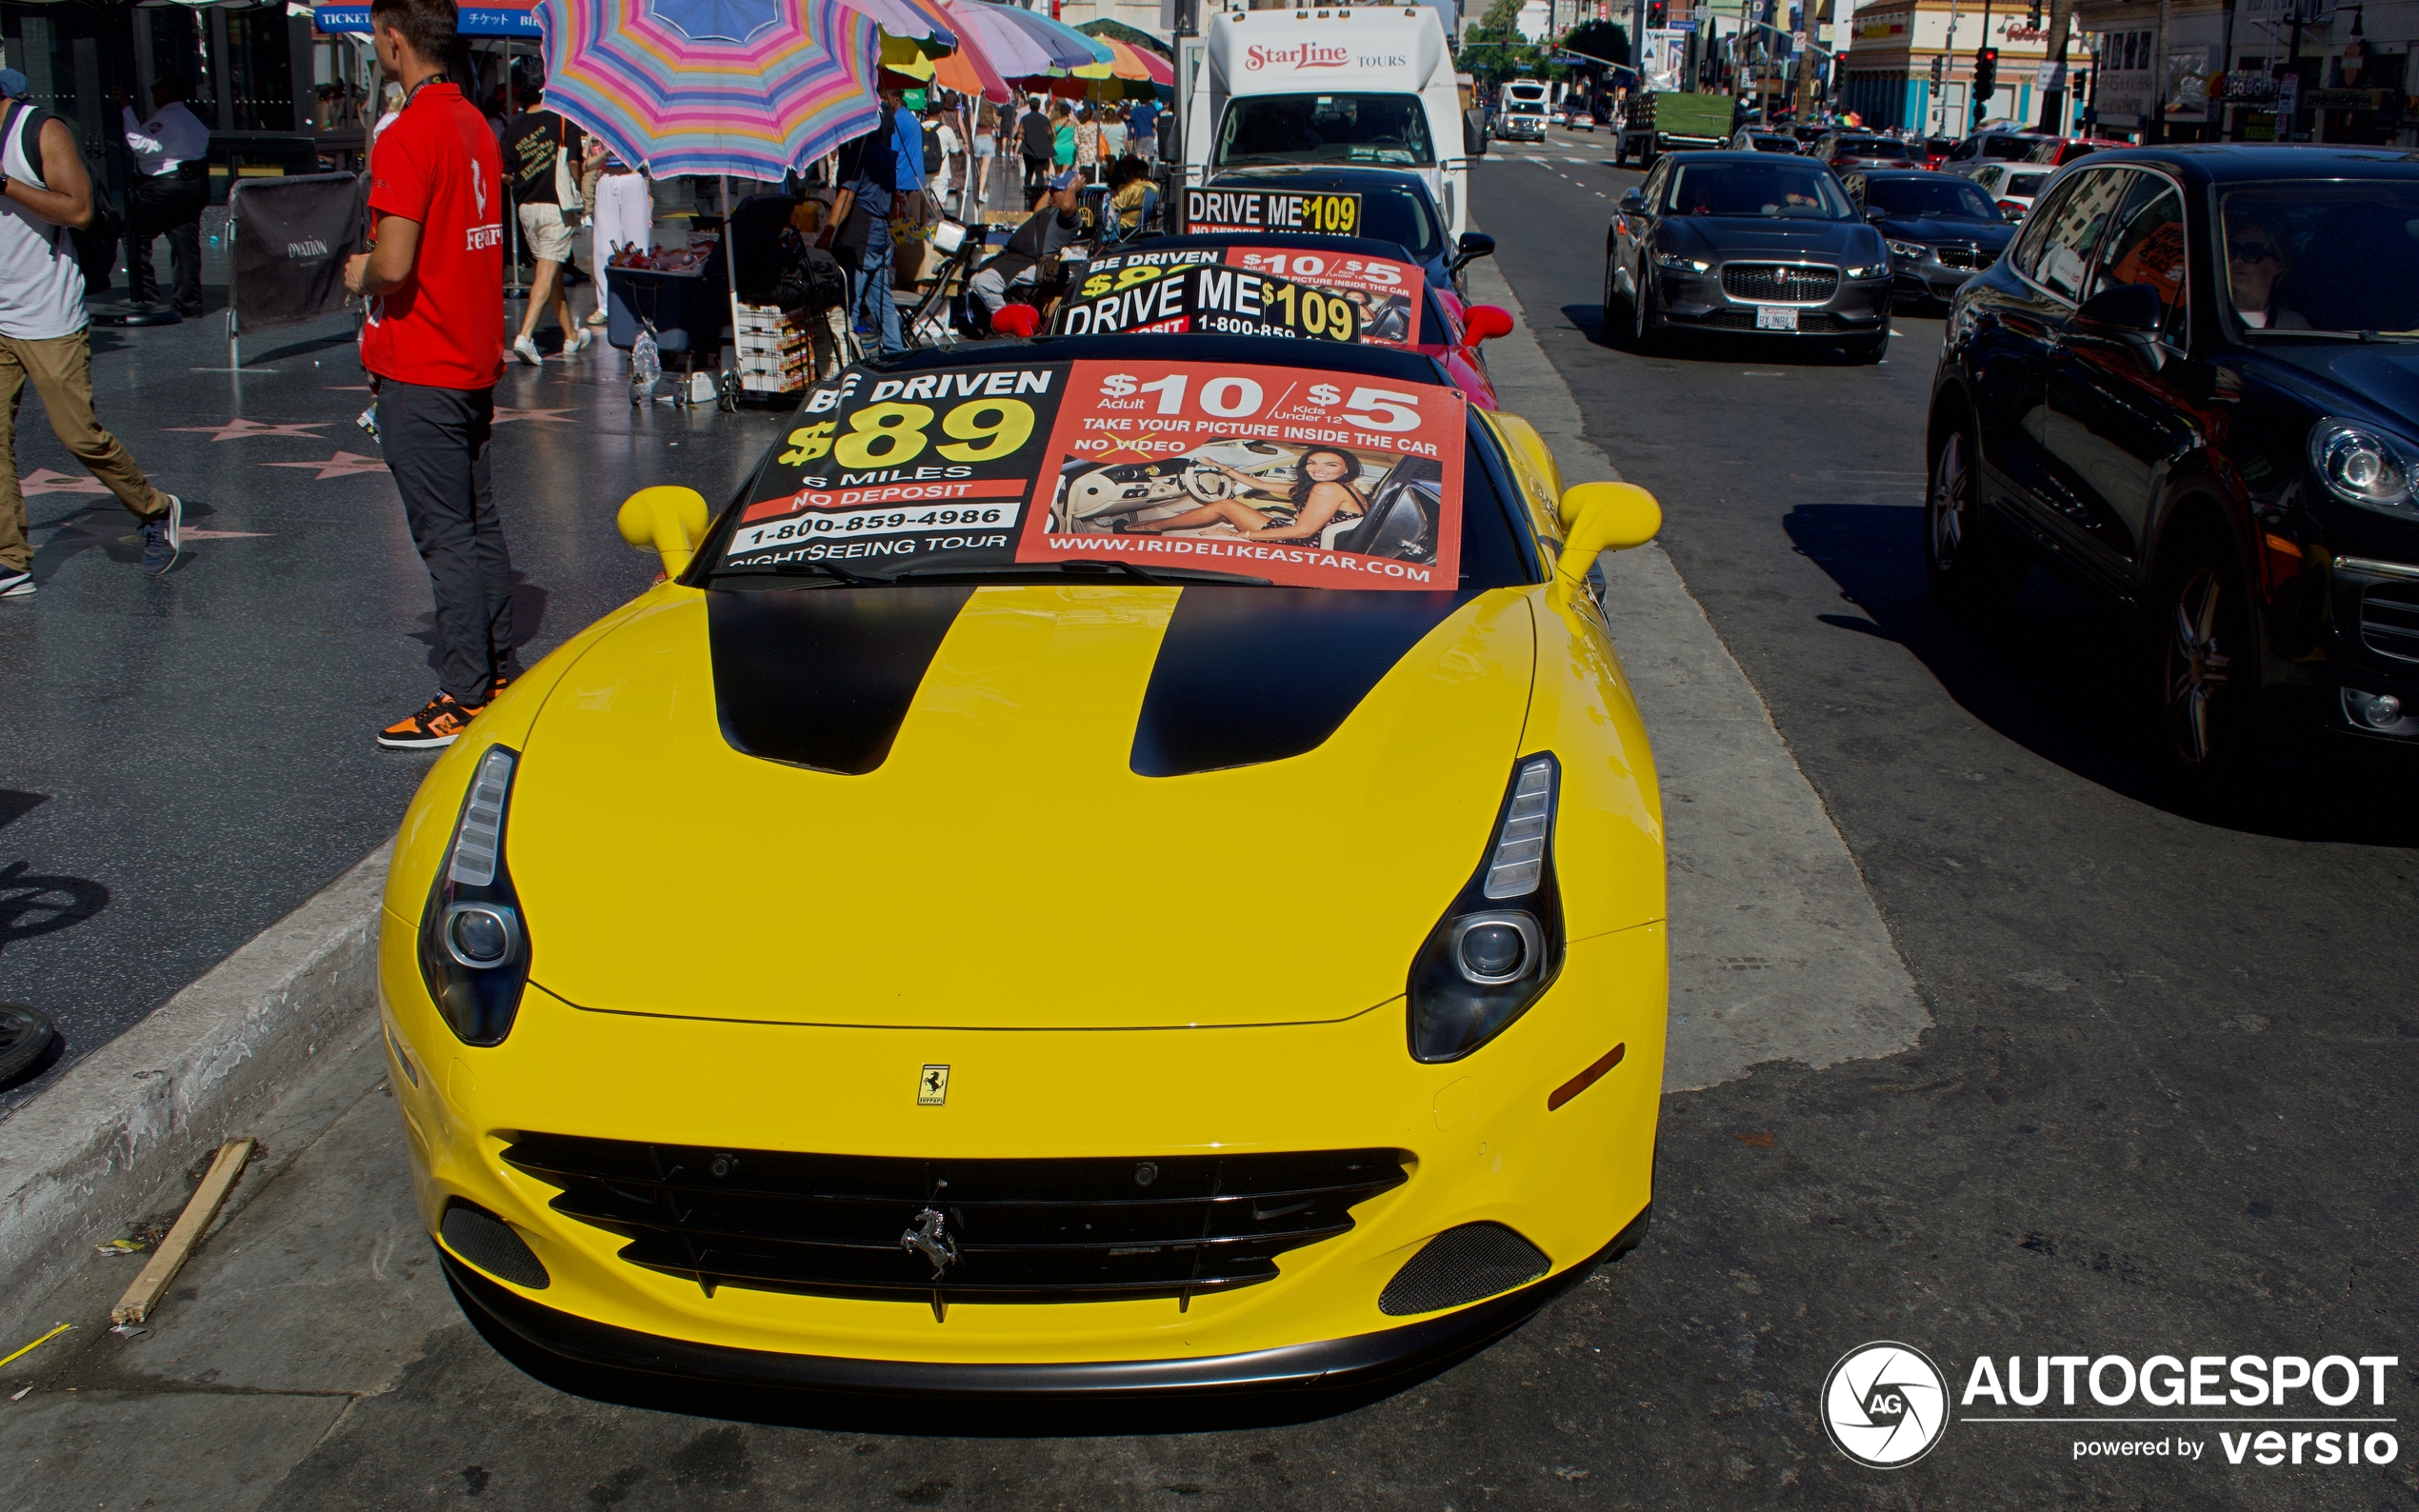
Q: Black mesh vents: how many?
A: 2